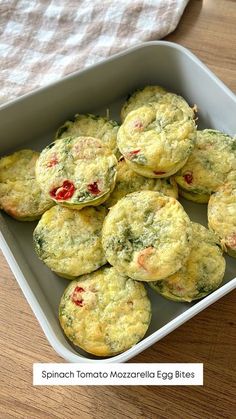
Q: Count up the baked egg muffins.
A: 12